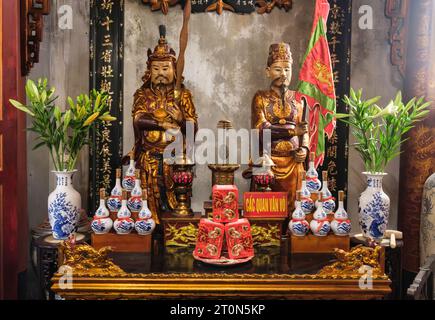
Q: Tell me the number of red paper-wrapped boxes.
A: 3